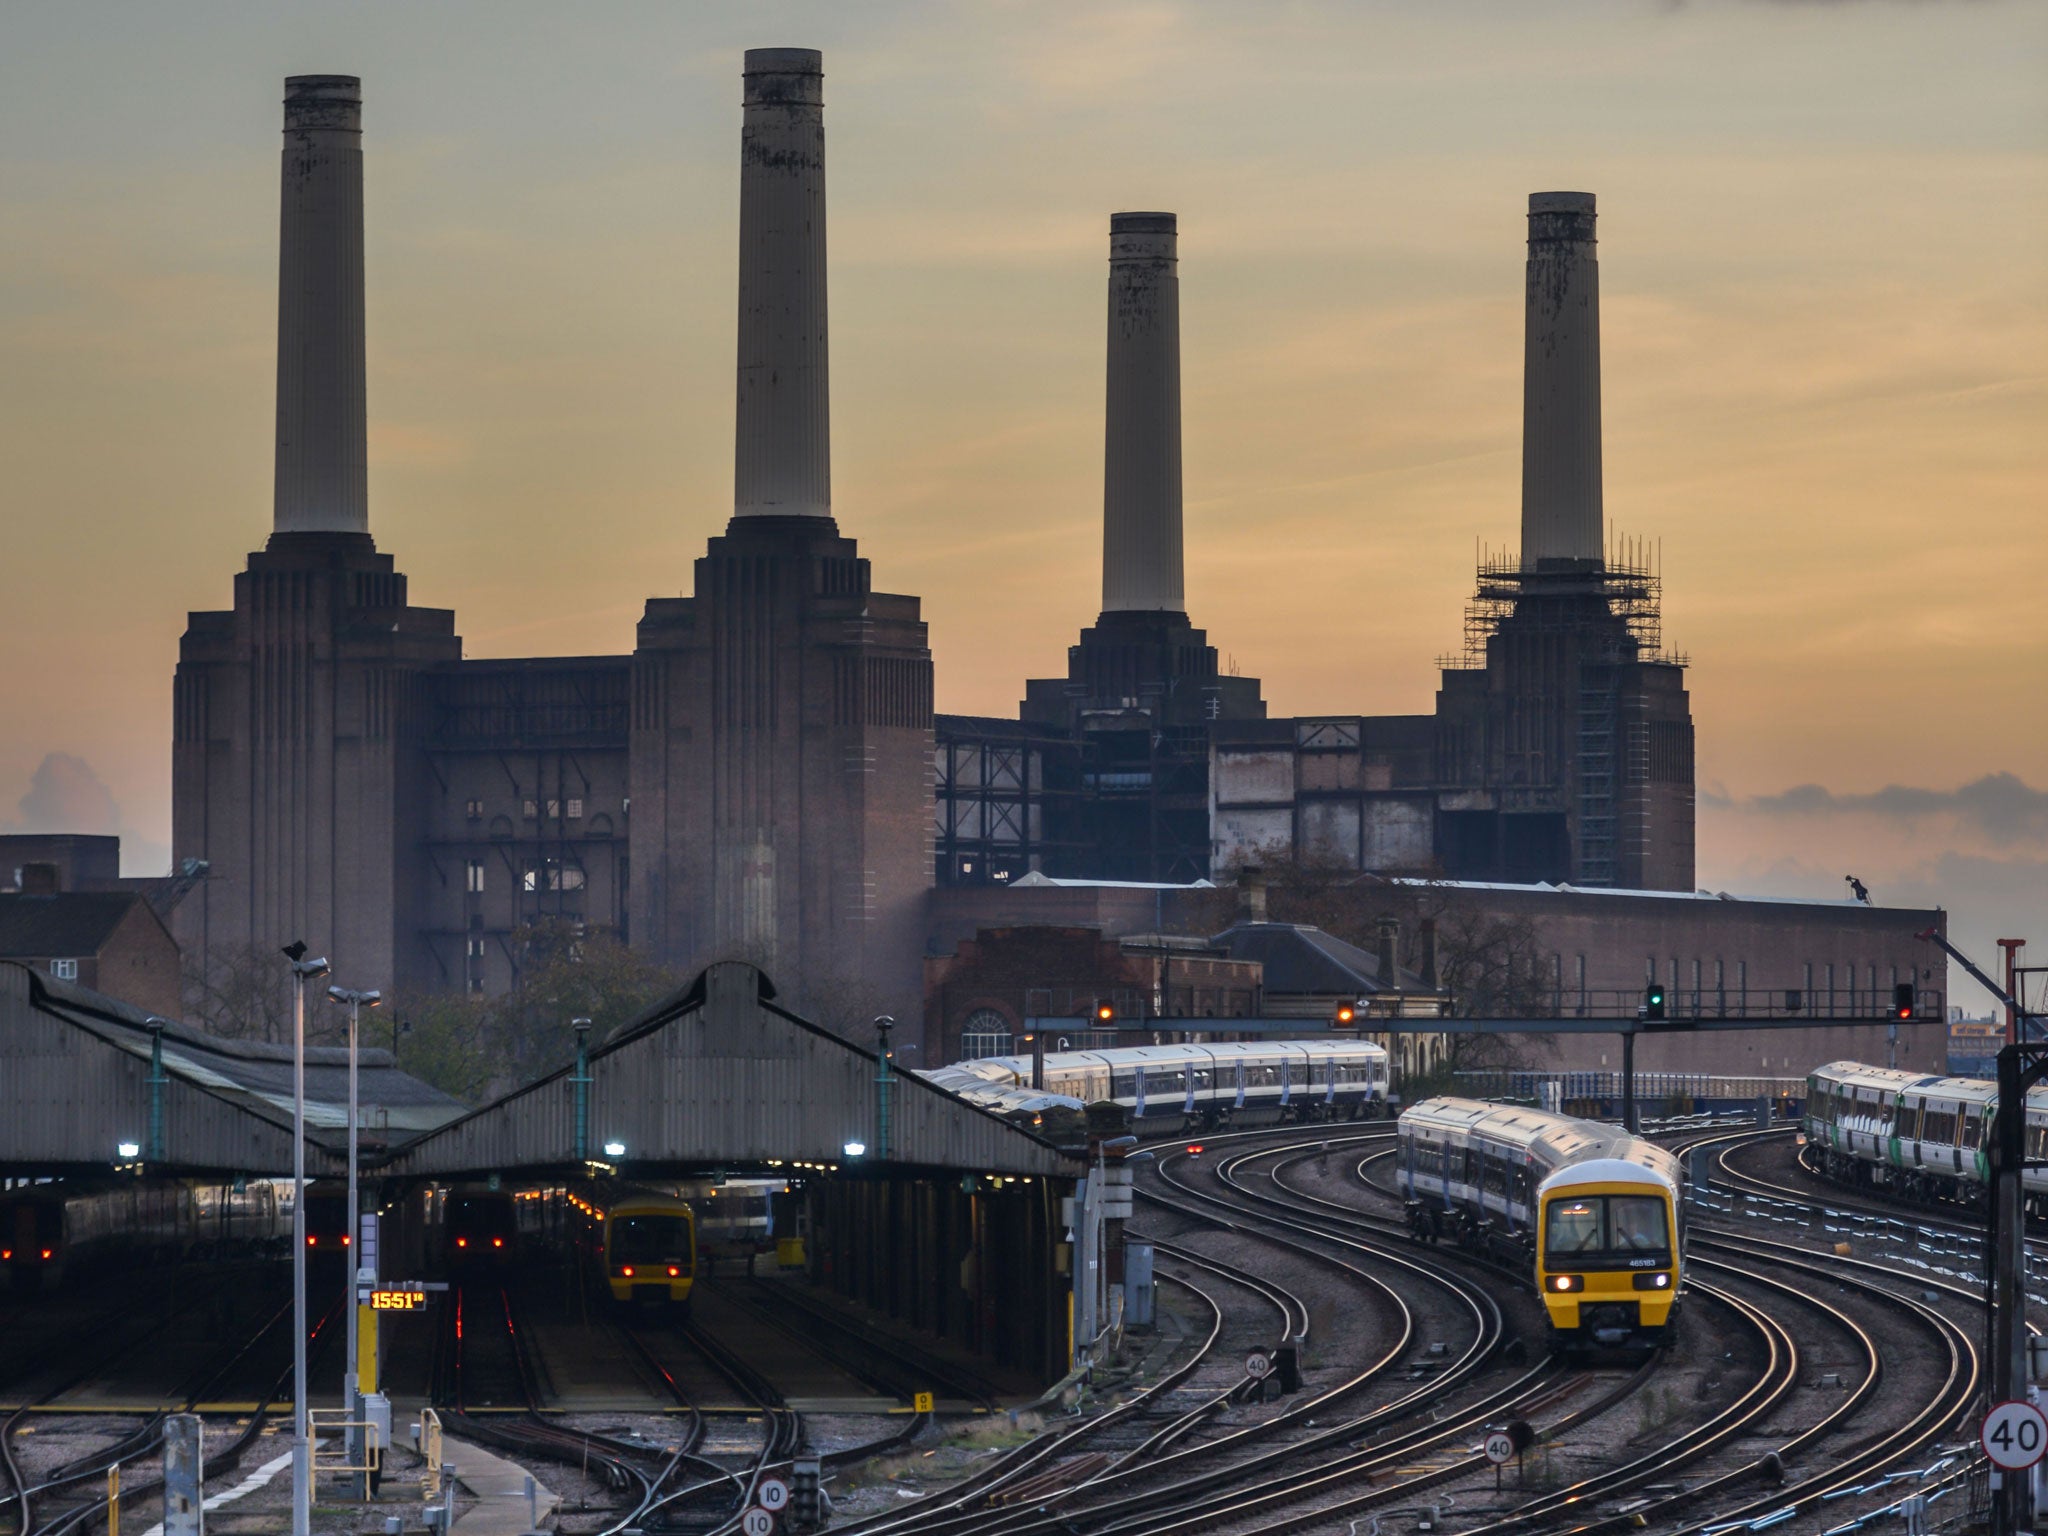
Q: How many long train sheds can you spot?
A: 2